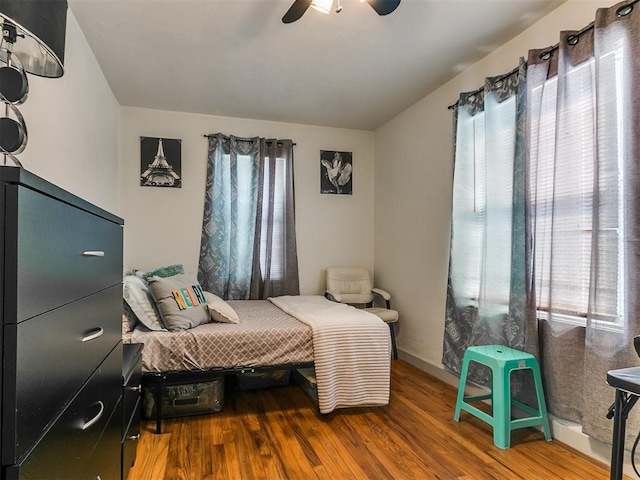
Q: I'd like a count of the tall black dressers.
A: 1